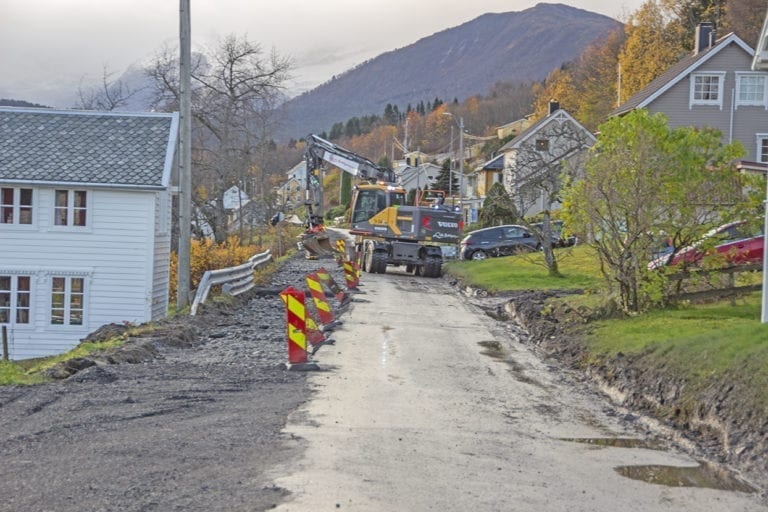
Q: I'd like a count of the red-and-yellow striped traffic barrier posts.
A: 7